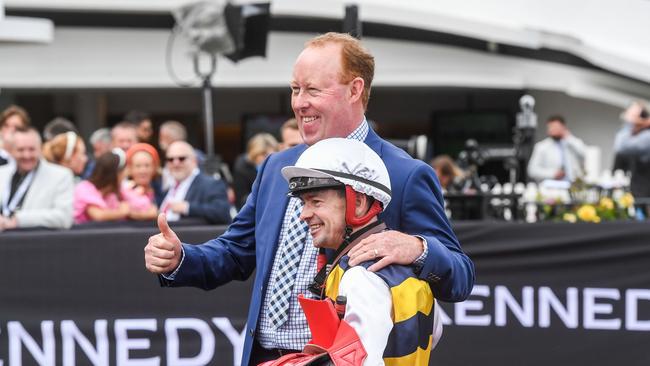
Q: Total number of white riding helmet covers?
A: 1